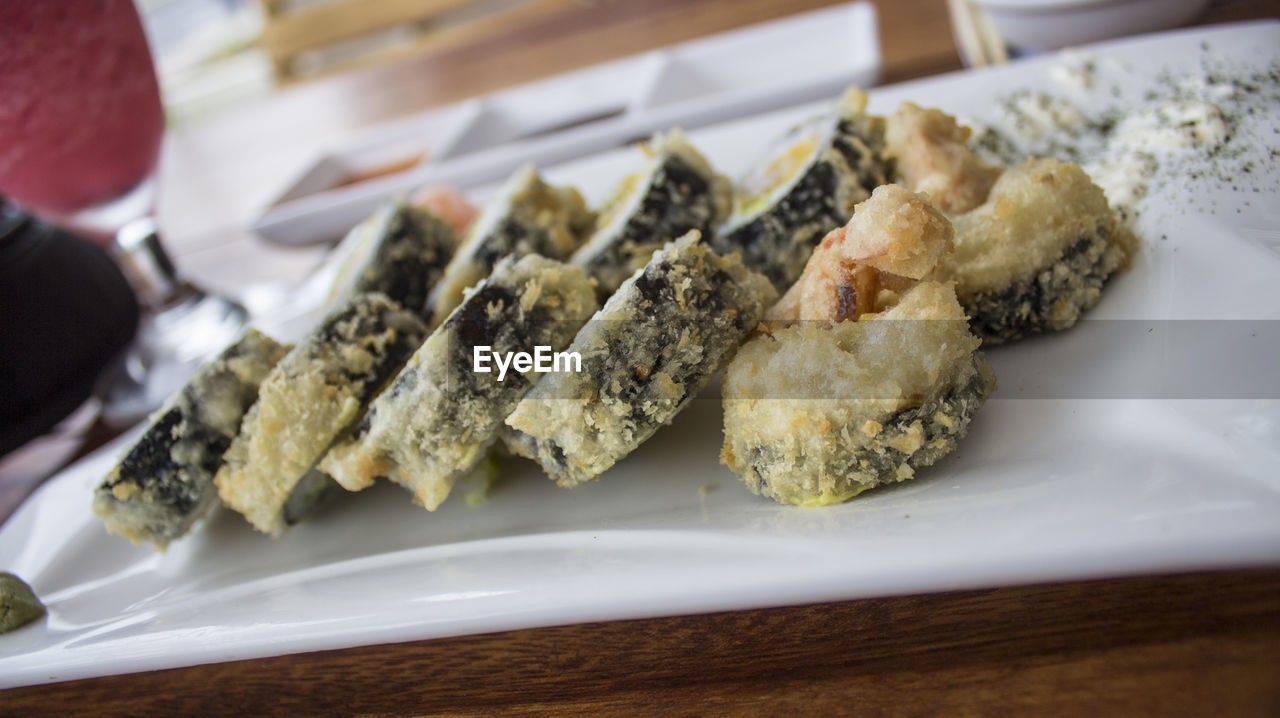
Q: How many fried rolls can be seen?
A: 10